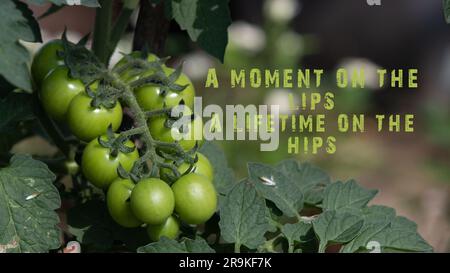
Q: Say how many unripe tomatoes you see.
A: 12